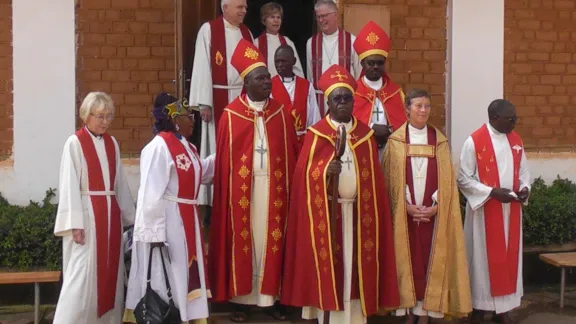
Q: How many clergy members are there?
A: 11